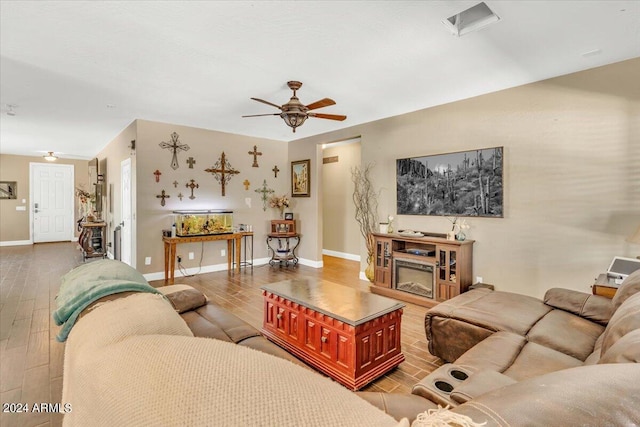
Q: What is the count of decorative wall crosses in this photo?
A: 12